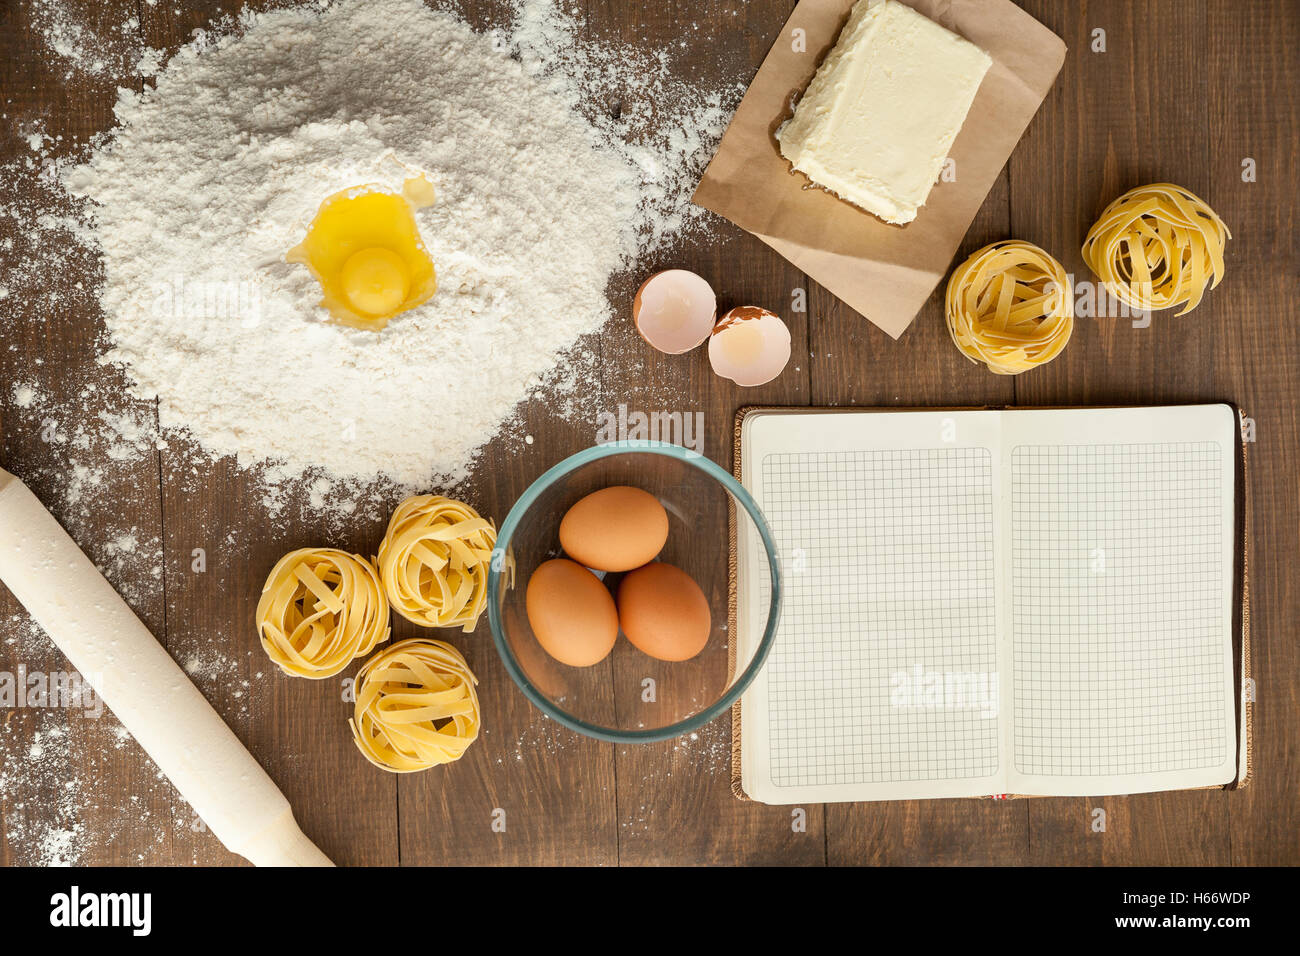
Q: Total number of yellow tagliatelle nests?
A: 5